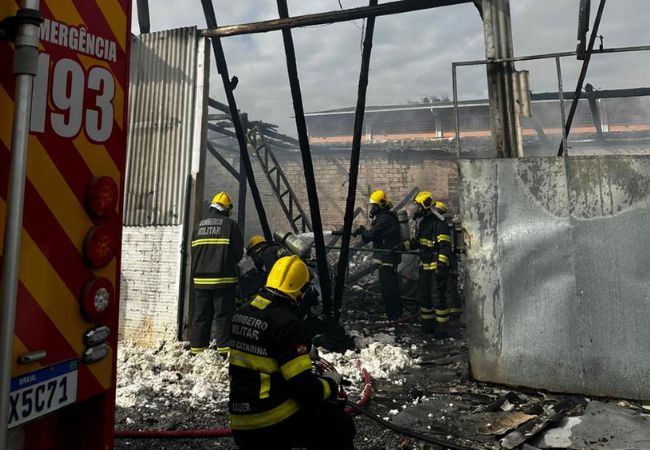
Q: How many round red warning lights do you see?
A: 3